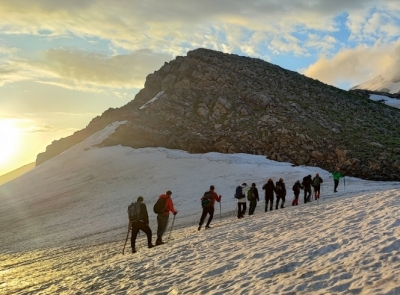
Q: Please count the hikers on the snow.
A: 11